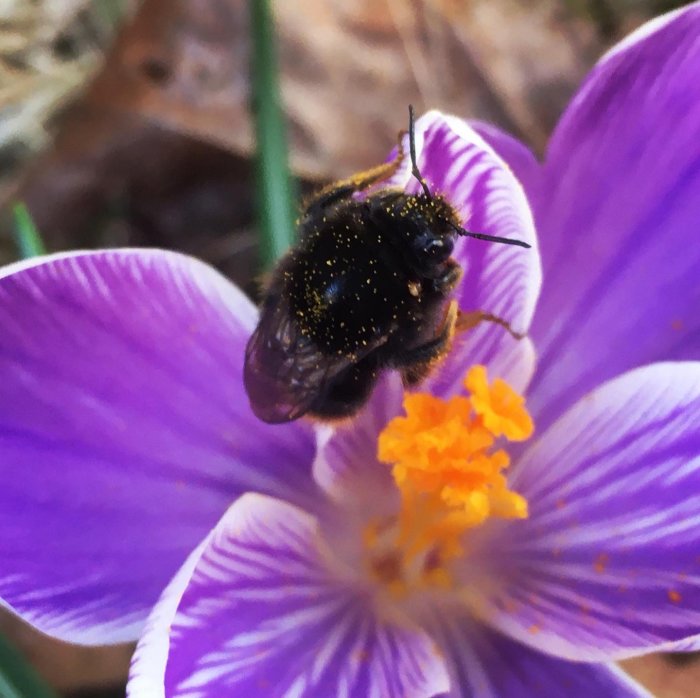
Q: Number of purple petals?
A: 6